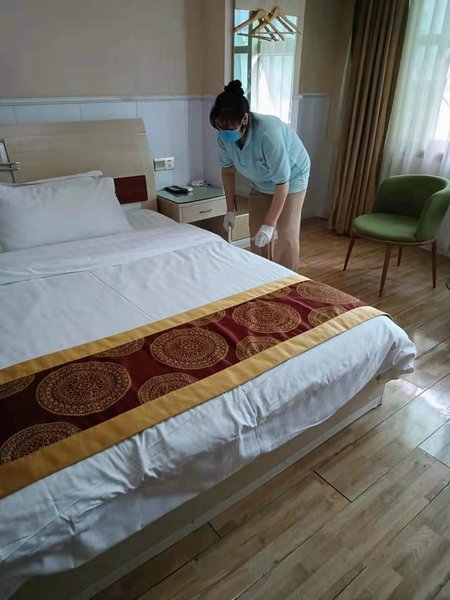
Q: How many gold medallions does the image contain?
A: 12